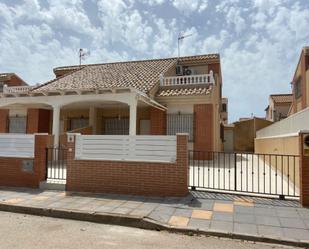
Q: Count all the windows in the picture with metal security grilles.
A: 4